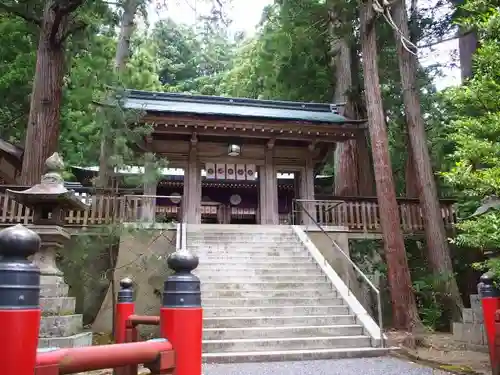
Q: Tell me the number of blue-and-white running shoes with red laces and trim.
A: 0